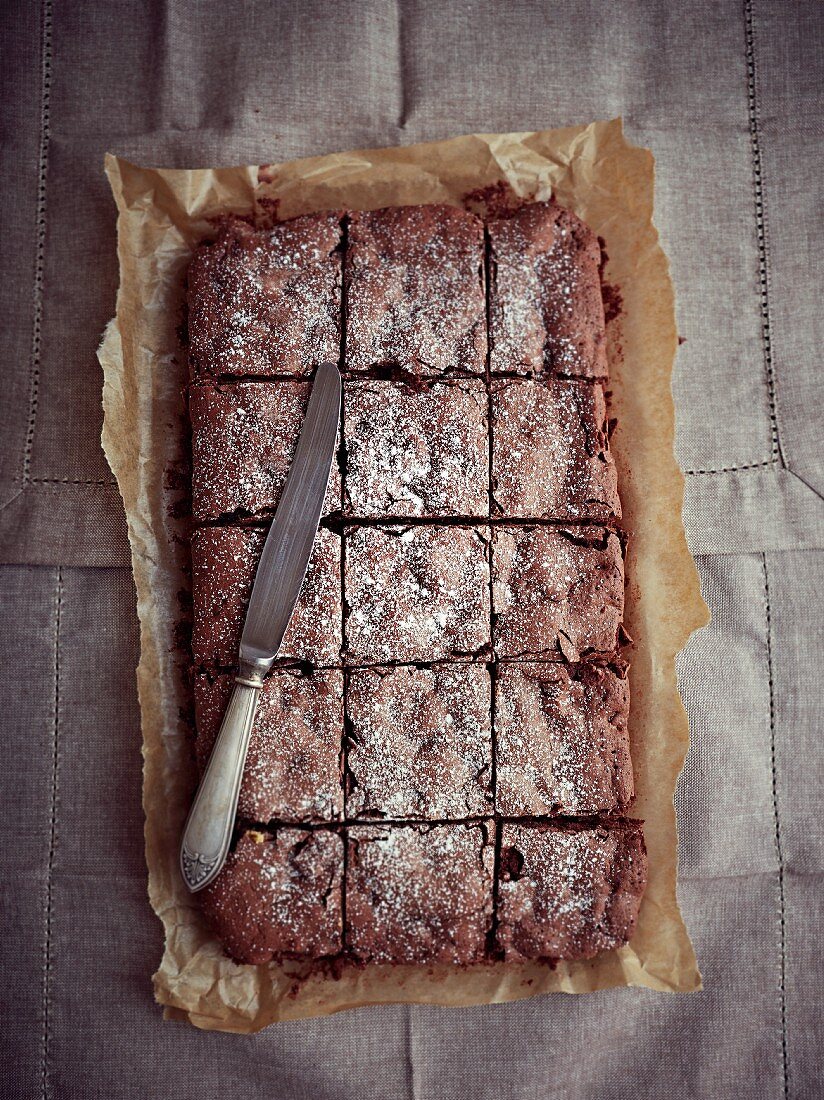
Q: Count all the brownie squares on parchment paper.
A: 15